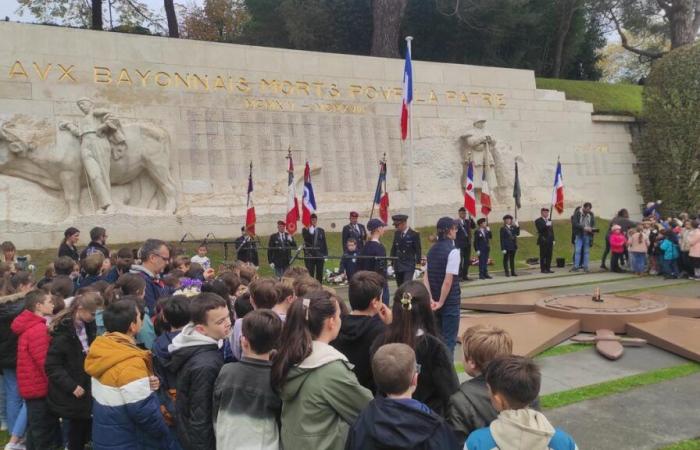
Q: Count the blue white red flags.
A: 8